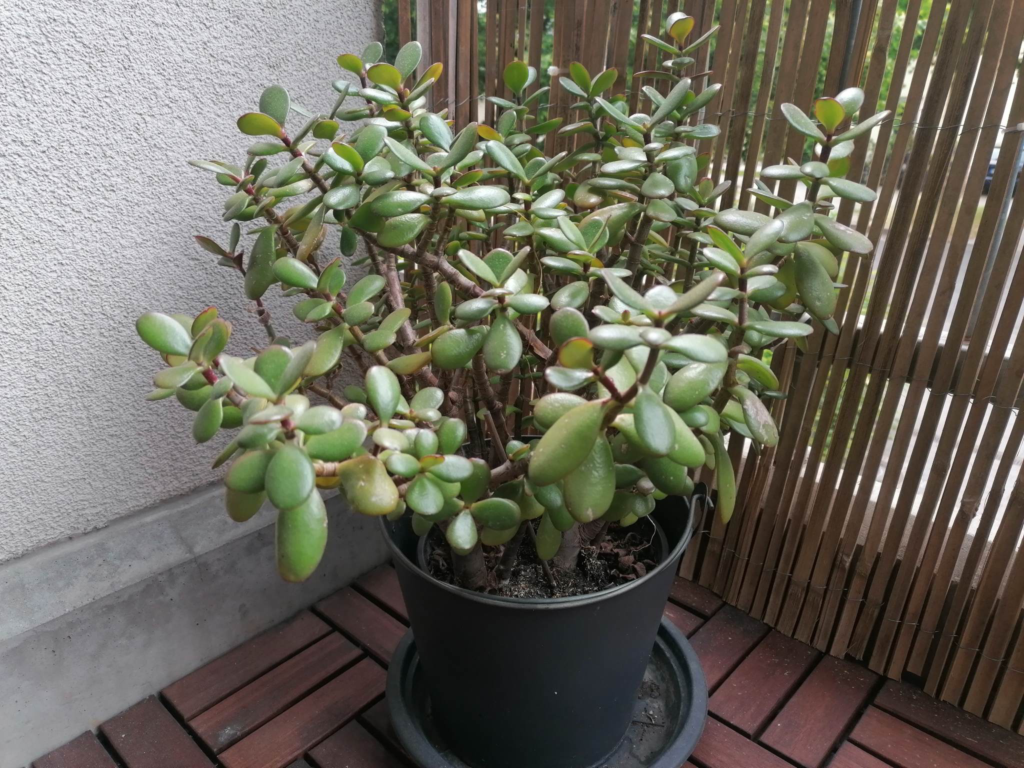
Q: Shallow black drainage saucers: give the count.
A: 1